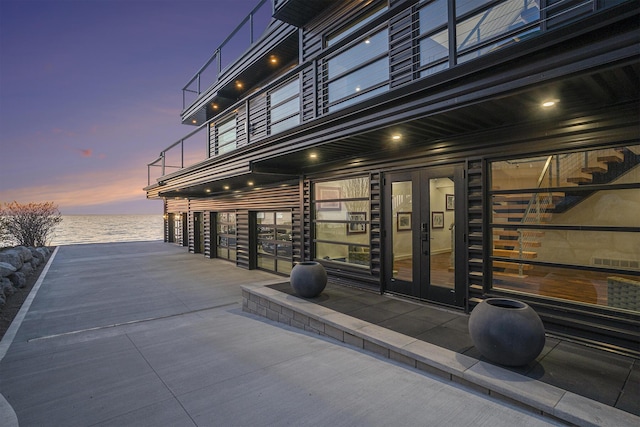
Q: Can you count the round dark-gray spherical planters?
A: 2